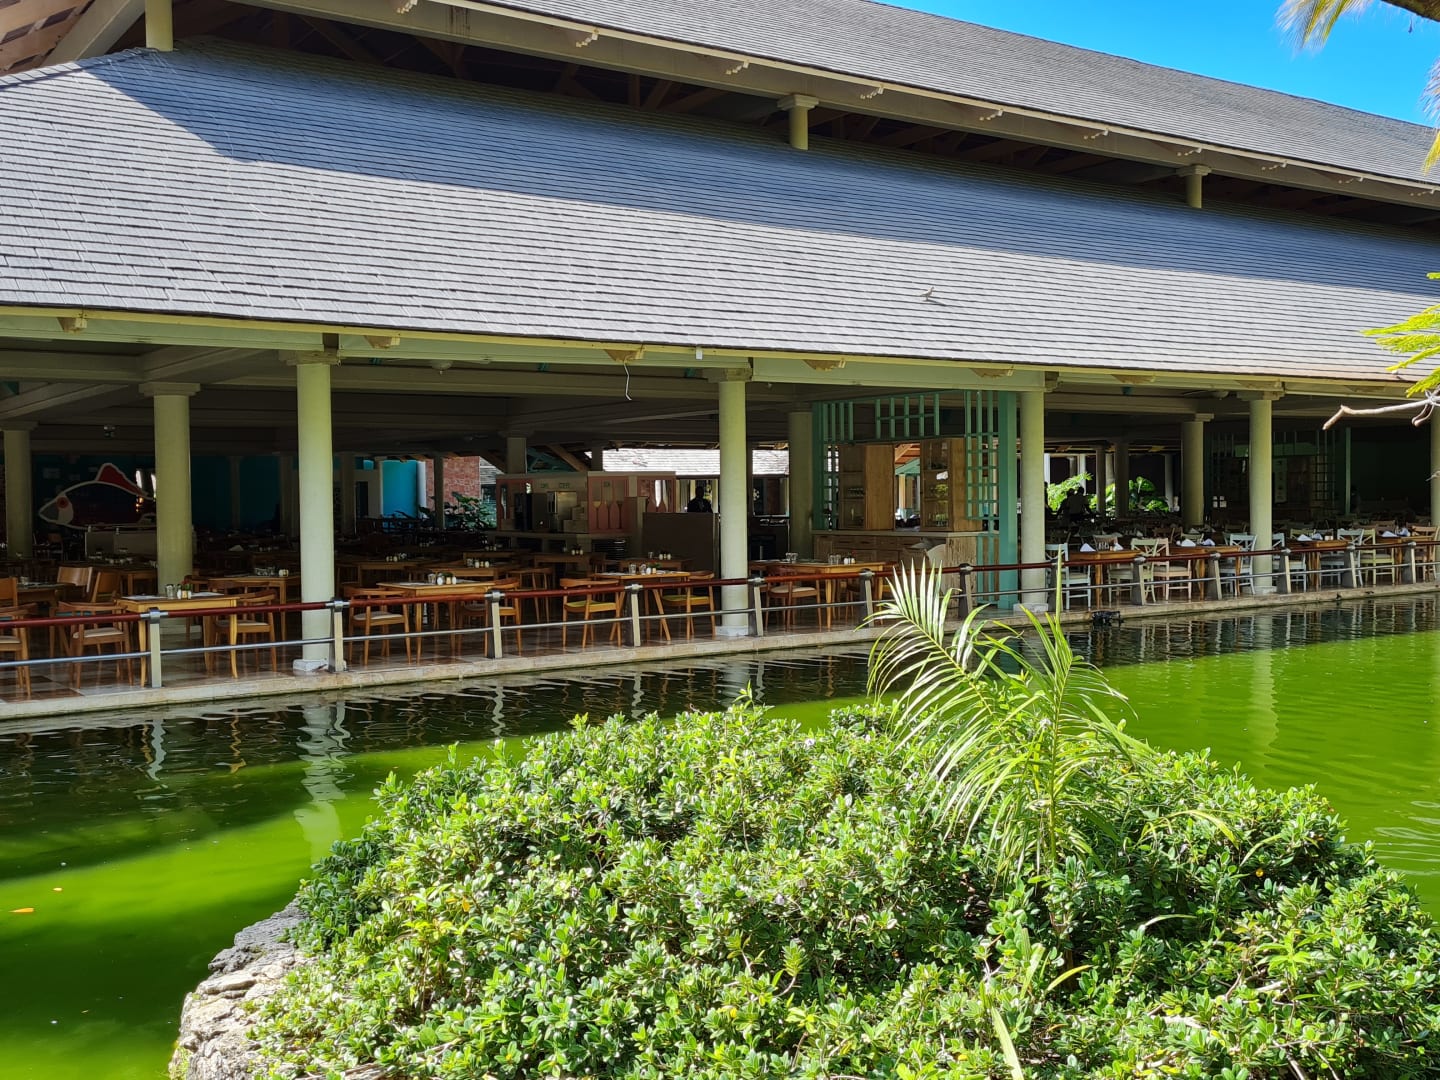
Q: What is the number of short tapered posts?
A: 13